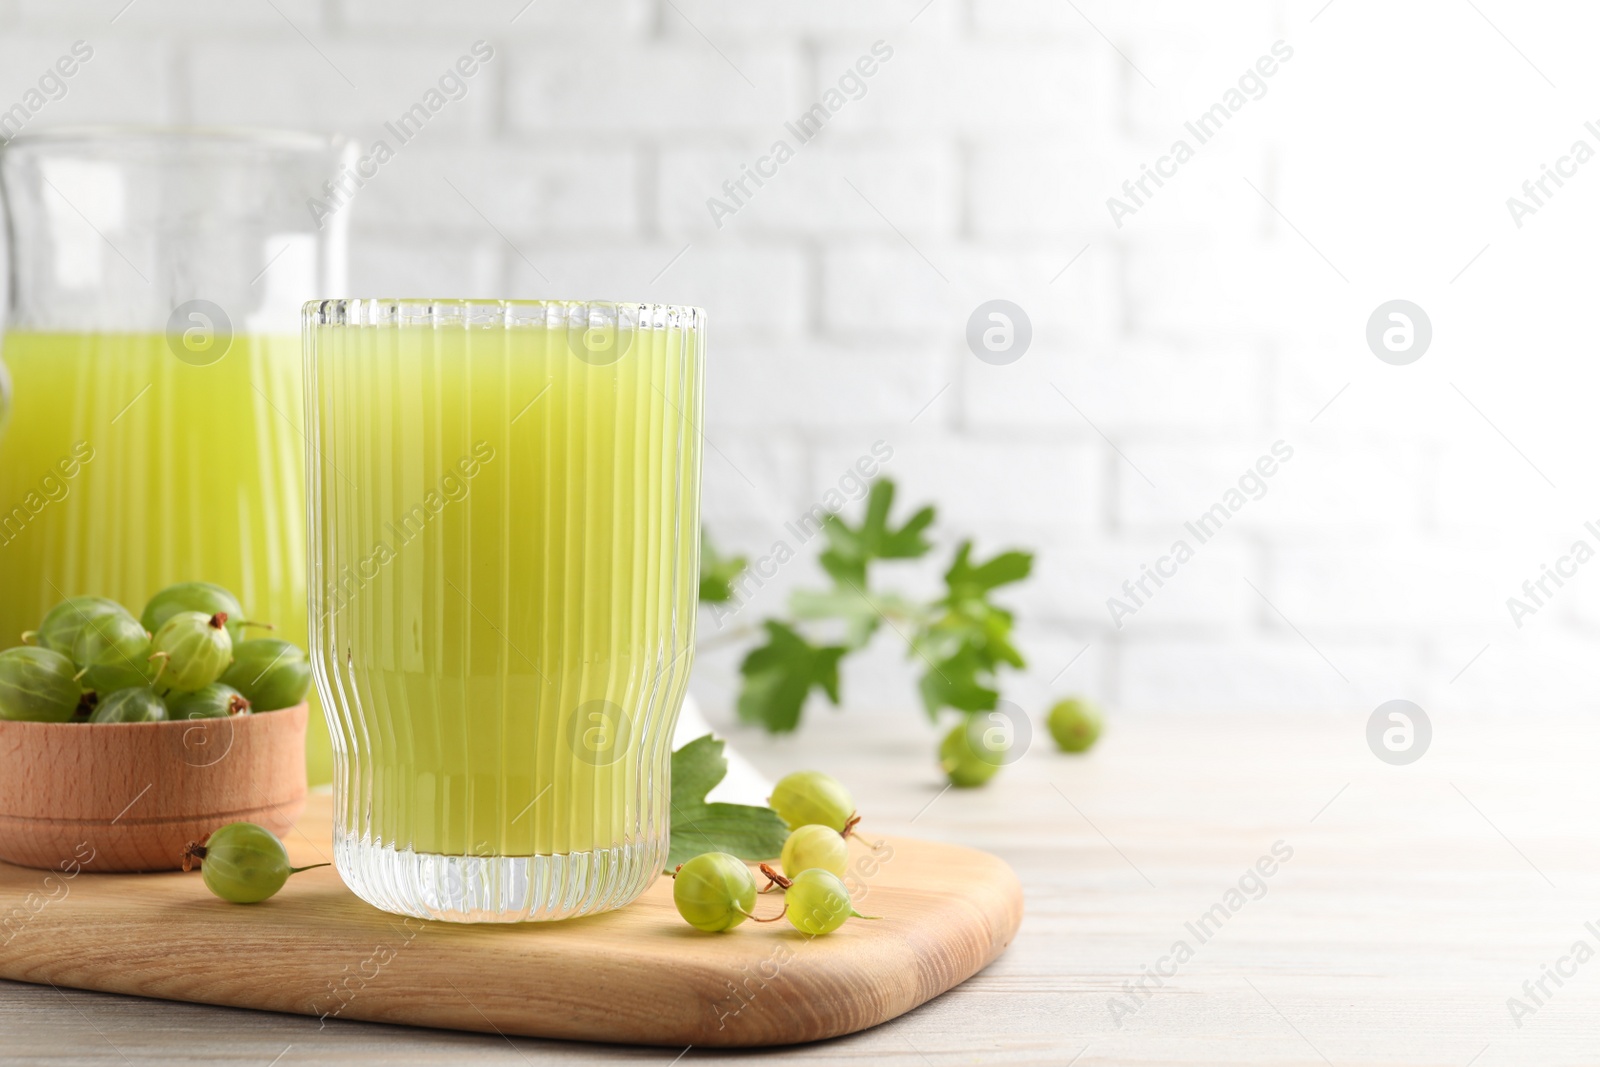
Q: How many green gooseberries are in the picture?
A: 15